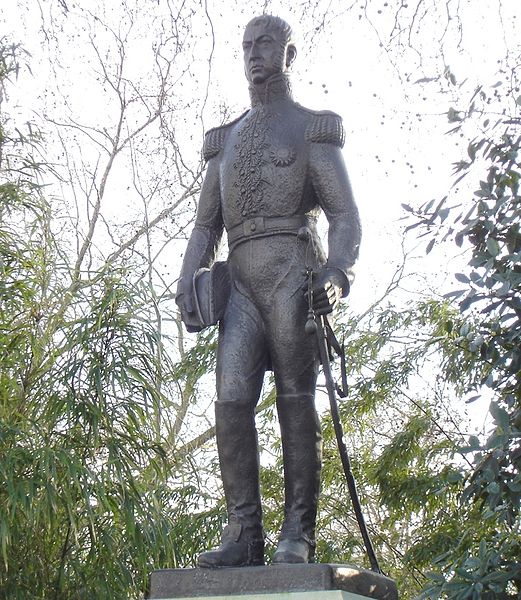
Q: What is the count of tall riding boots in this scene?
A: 2